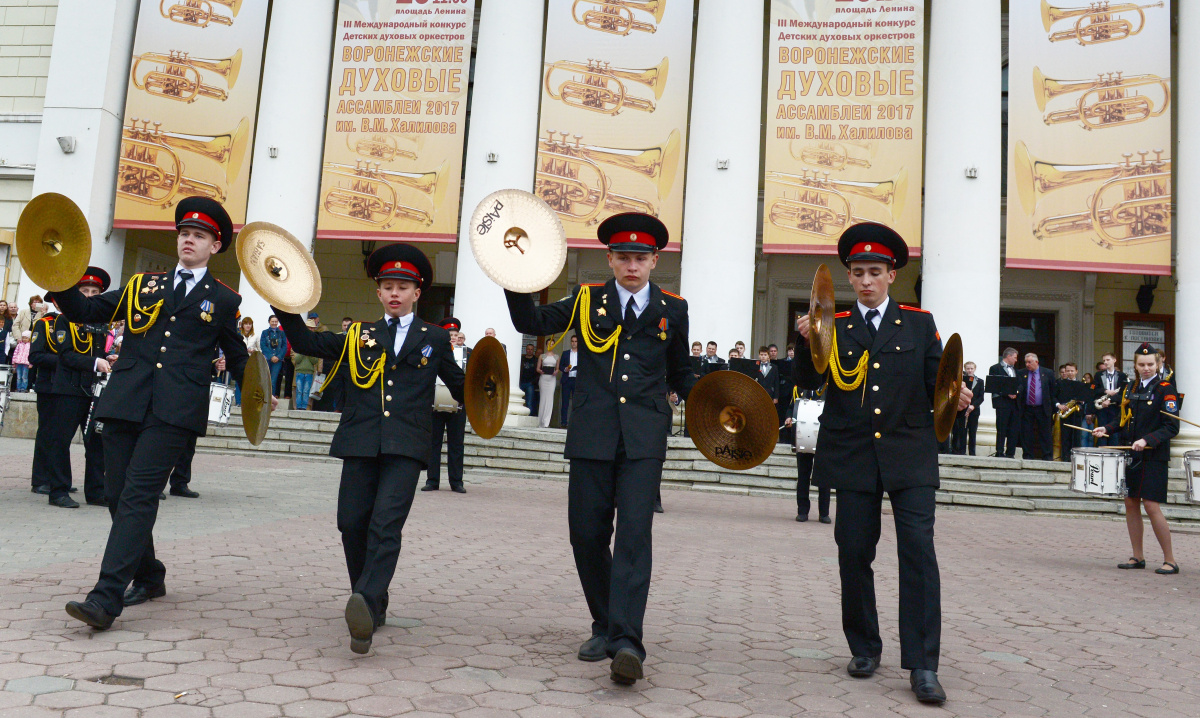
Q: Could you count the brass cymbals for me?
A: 8